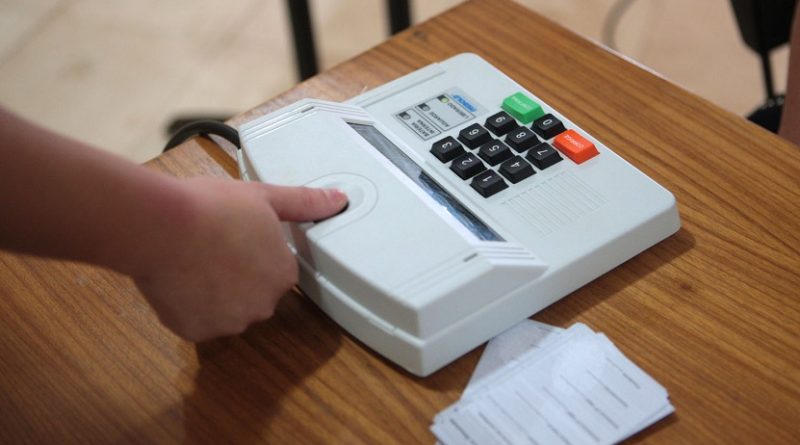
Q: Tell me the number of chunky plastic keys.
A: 12